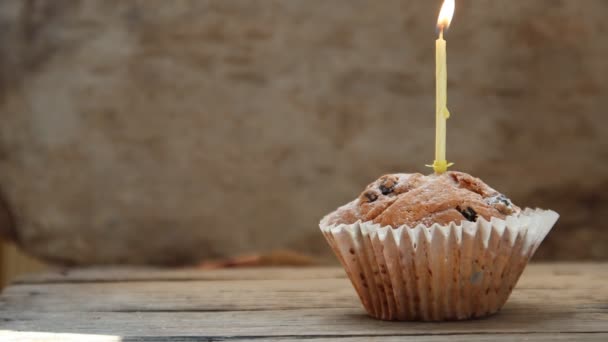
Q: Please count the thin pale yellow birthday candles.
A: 1